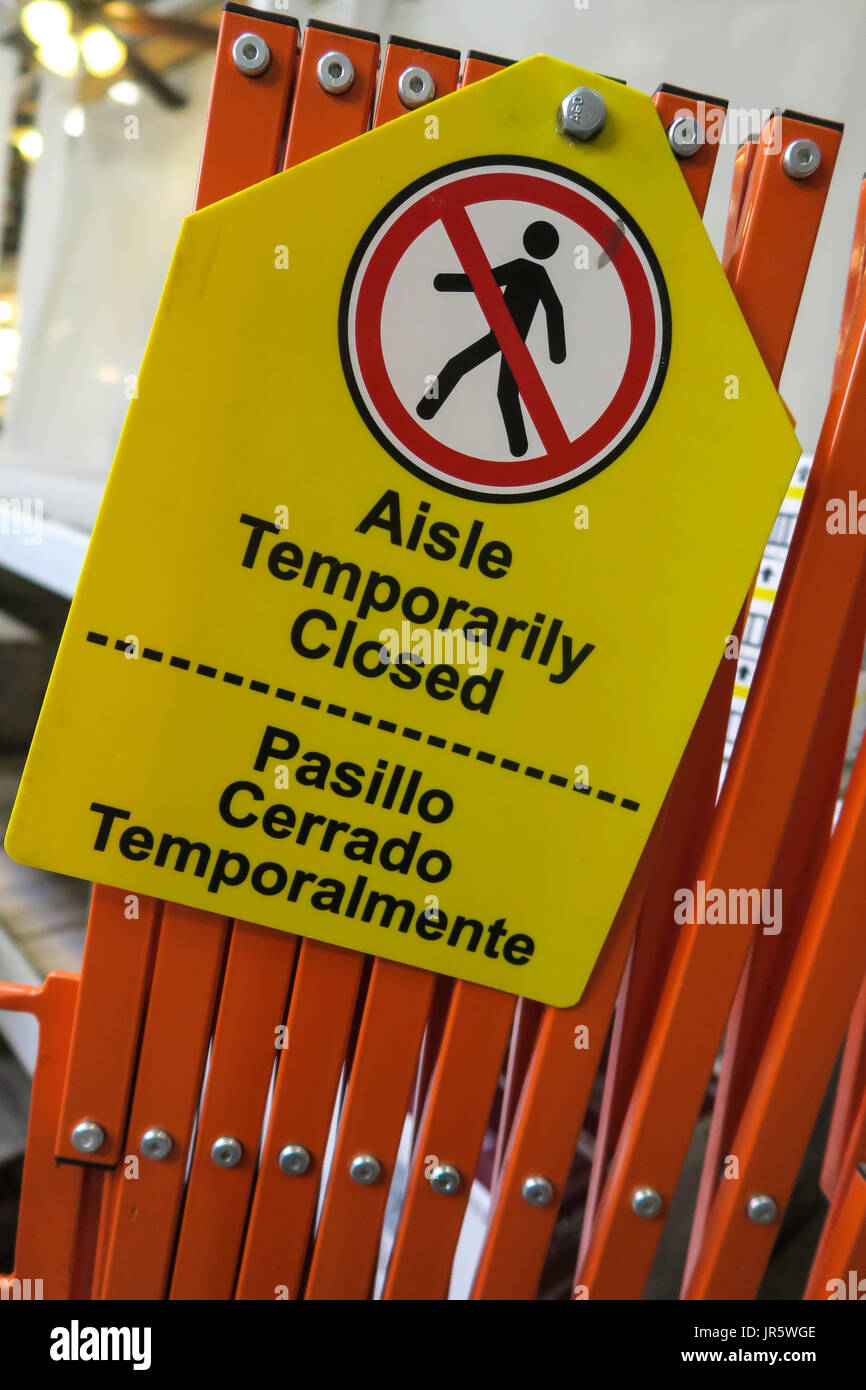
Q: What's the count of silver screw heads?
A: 15